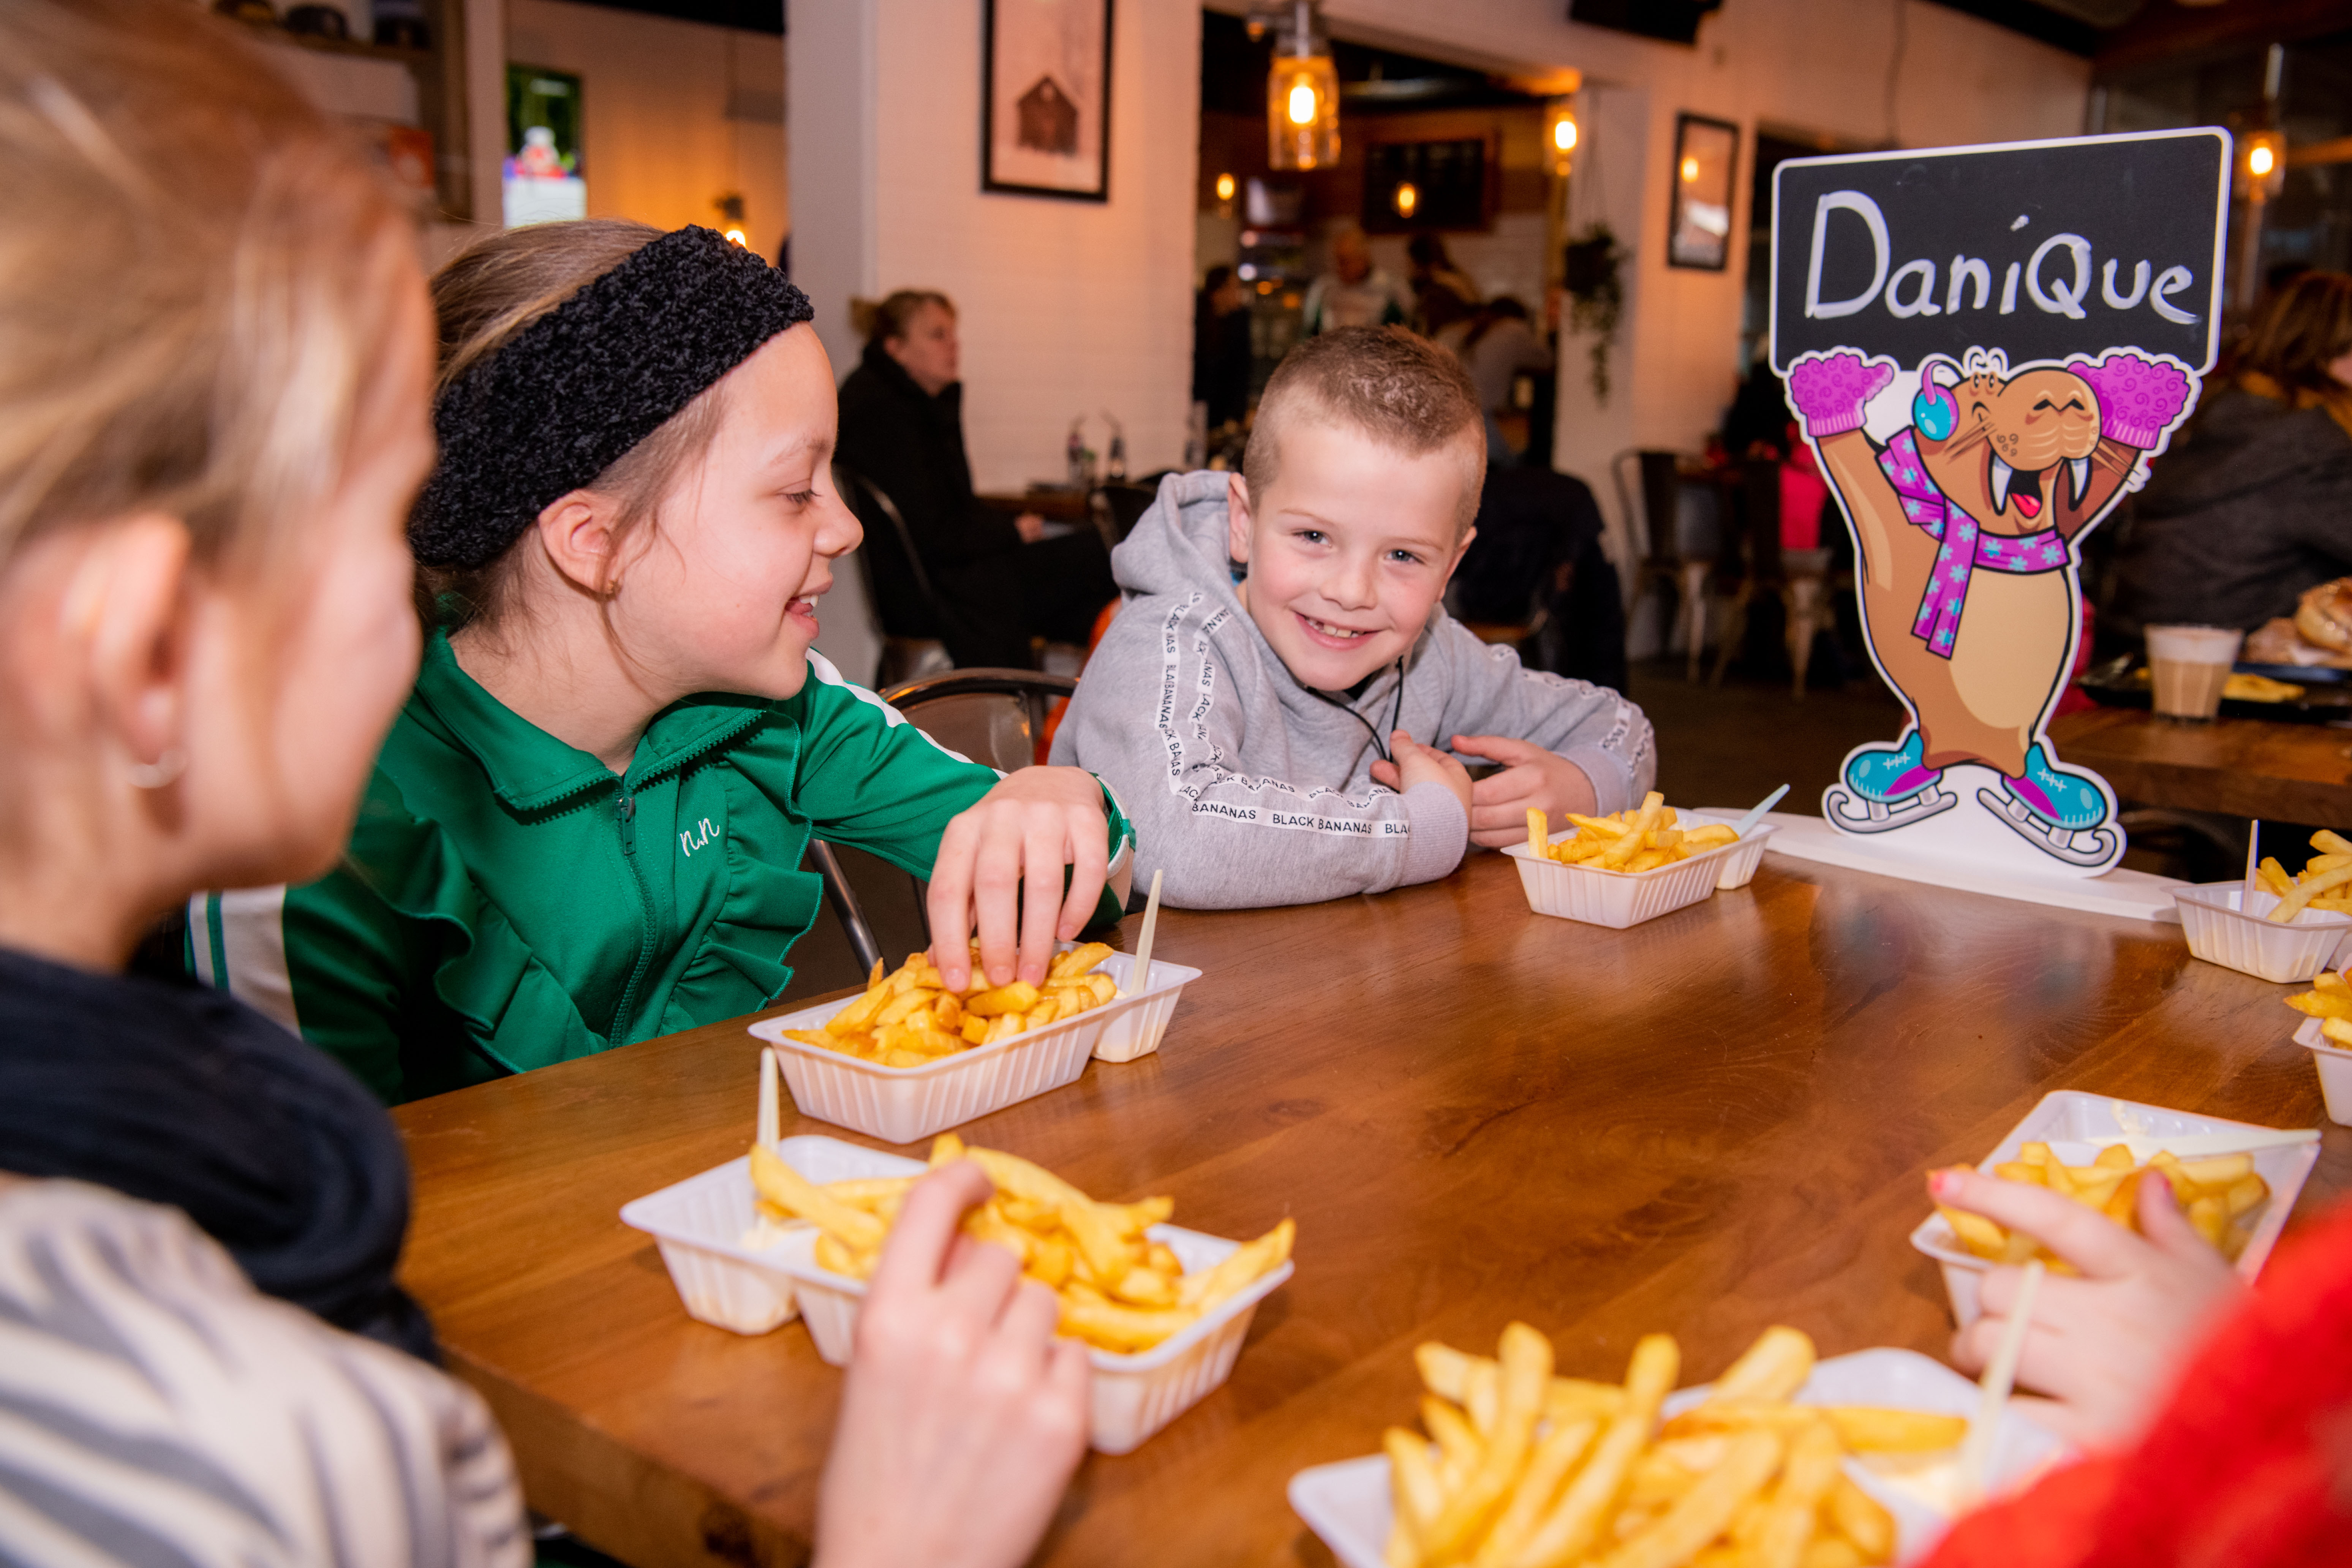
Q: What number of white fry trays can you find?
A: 7